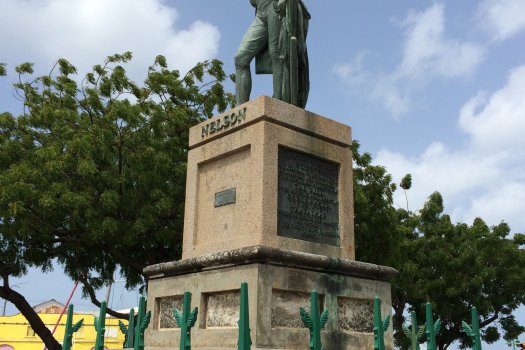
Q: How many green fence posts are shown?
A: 11